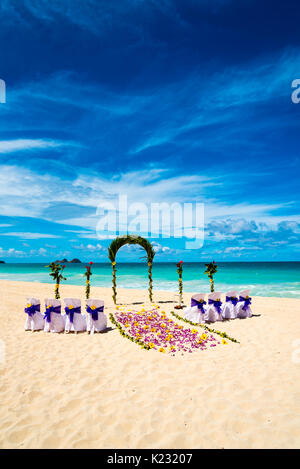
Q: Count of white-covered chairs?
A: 8